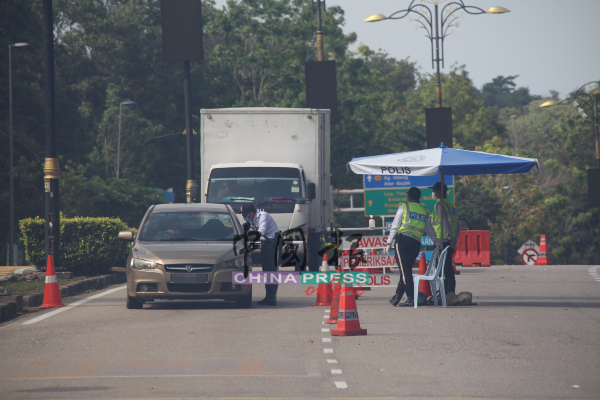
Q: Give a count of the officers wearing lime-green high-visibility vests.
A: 2